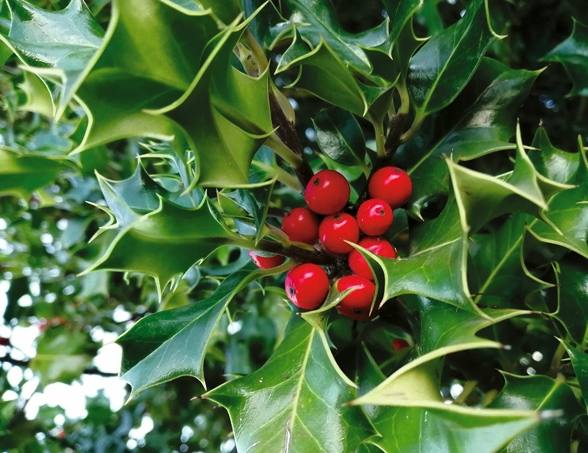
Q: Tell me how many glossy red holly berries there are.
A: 9